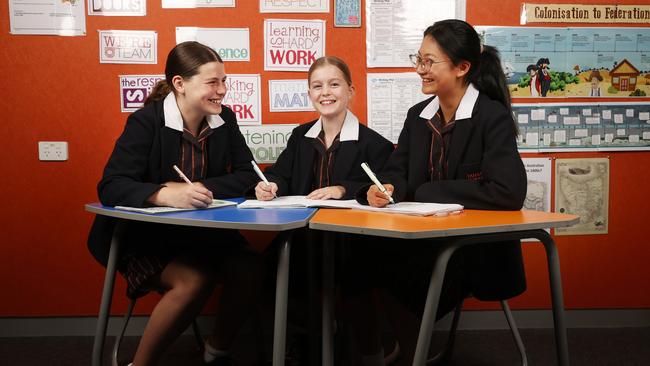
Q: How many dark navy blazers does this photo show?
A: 3